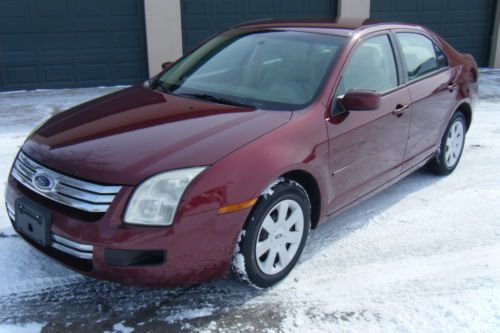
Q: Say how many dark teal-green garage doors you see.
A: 3